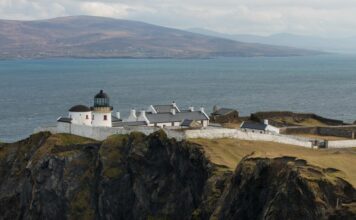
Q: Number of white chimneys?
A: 8